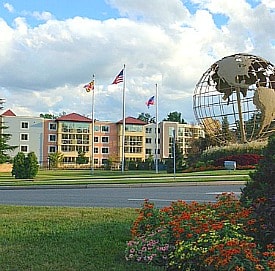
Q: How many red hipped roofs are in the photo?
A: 3